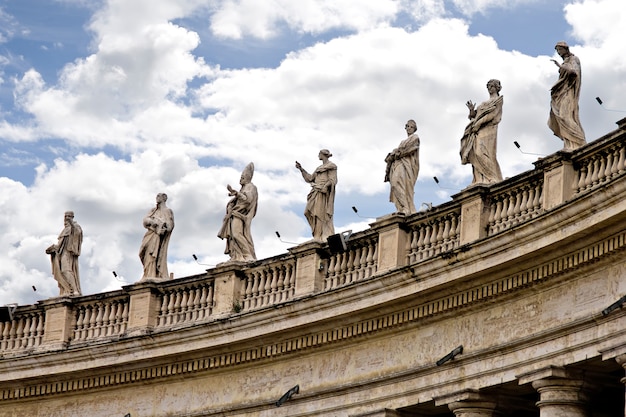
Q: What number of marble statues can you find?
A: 7